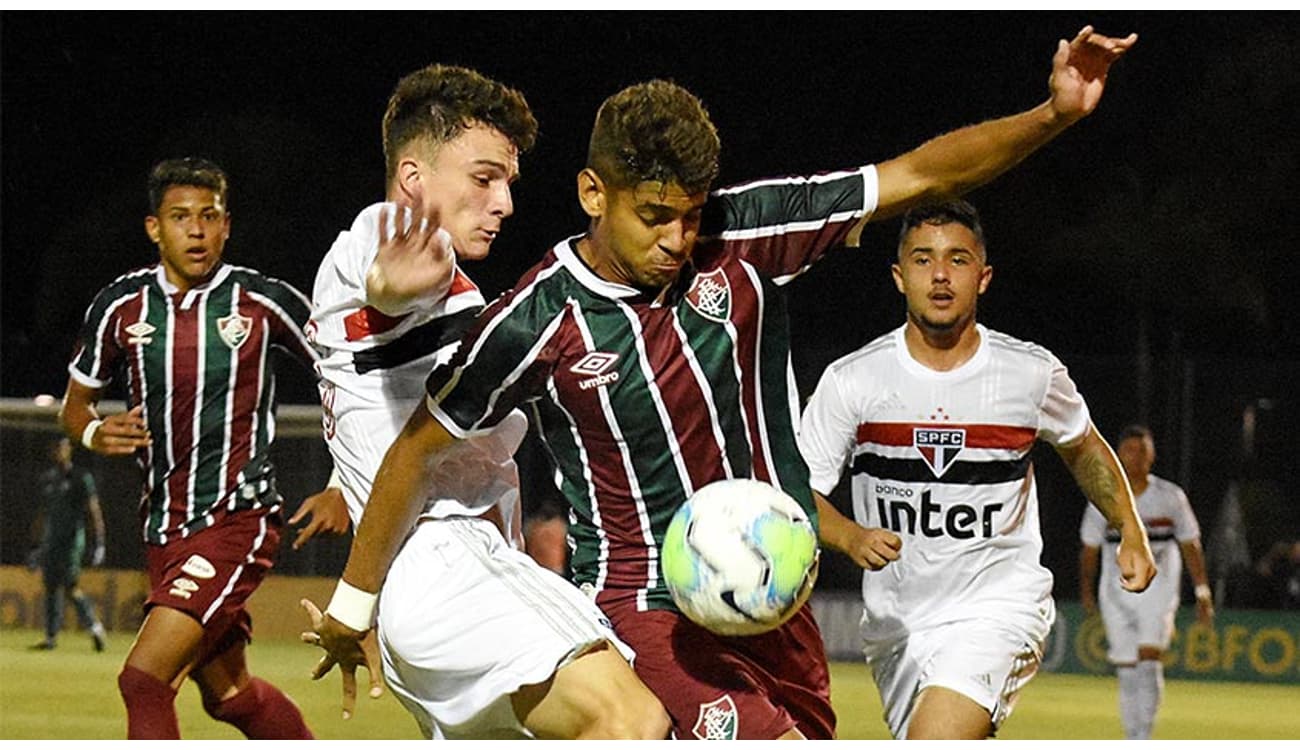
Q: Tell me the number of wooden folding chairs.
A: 0